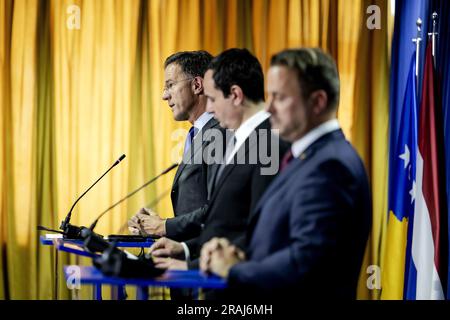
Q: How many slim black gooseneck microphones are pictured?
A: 2